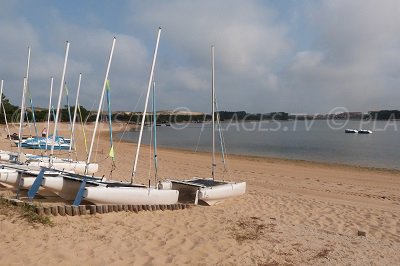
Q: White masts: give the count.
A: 9